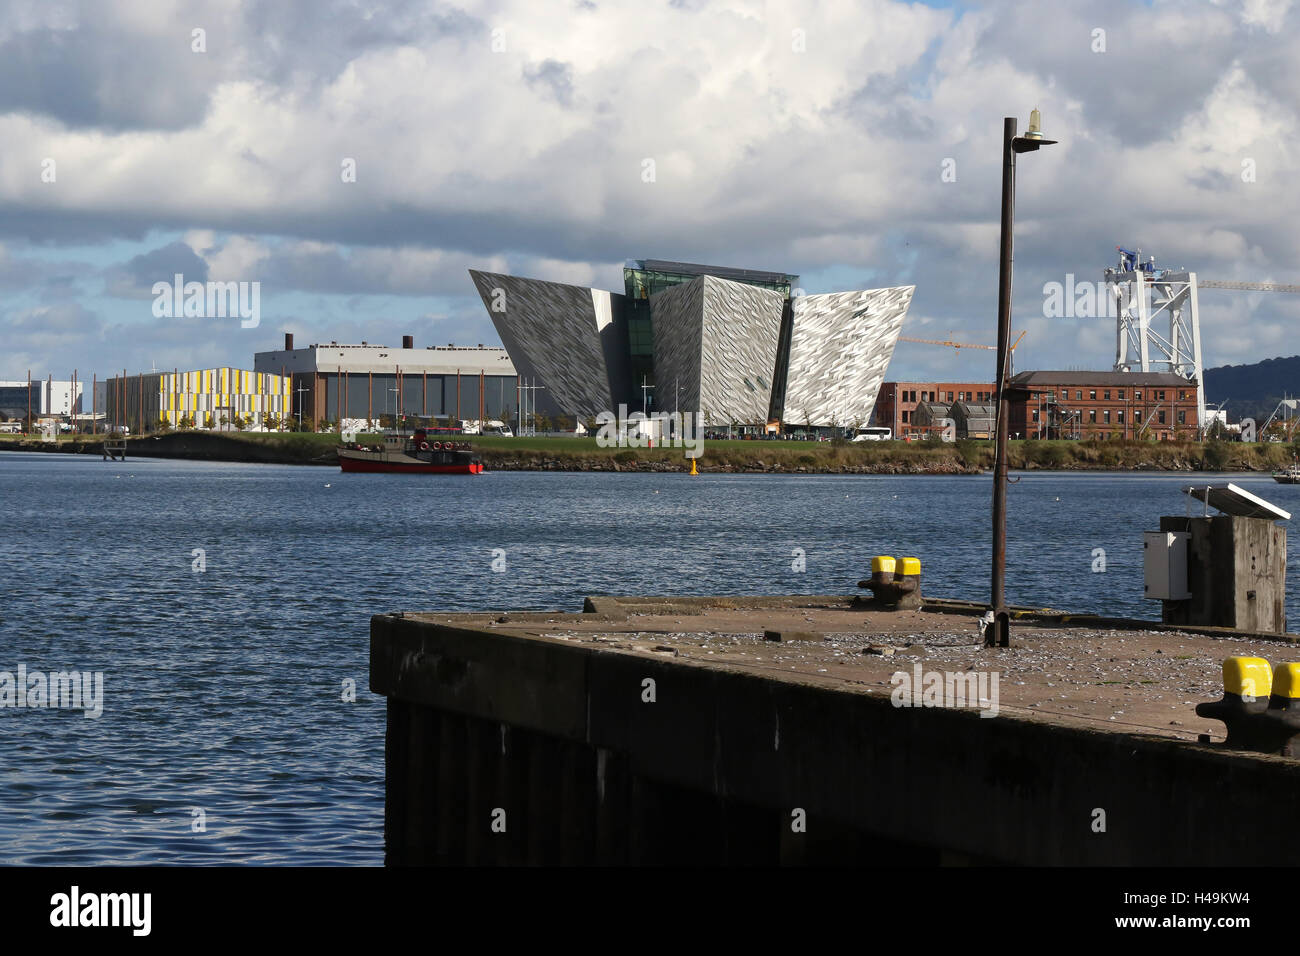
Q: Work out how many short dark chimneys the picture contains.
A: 2